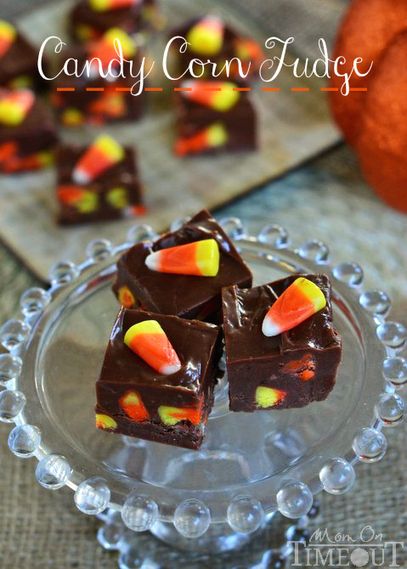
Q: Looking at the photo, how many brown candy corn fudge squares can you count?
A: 10